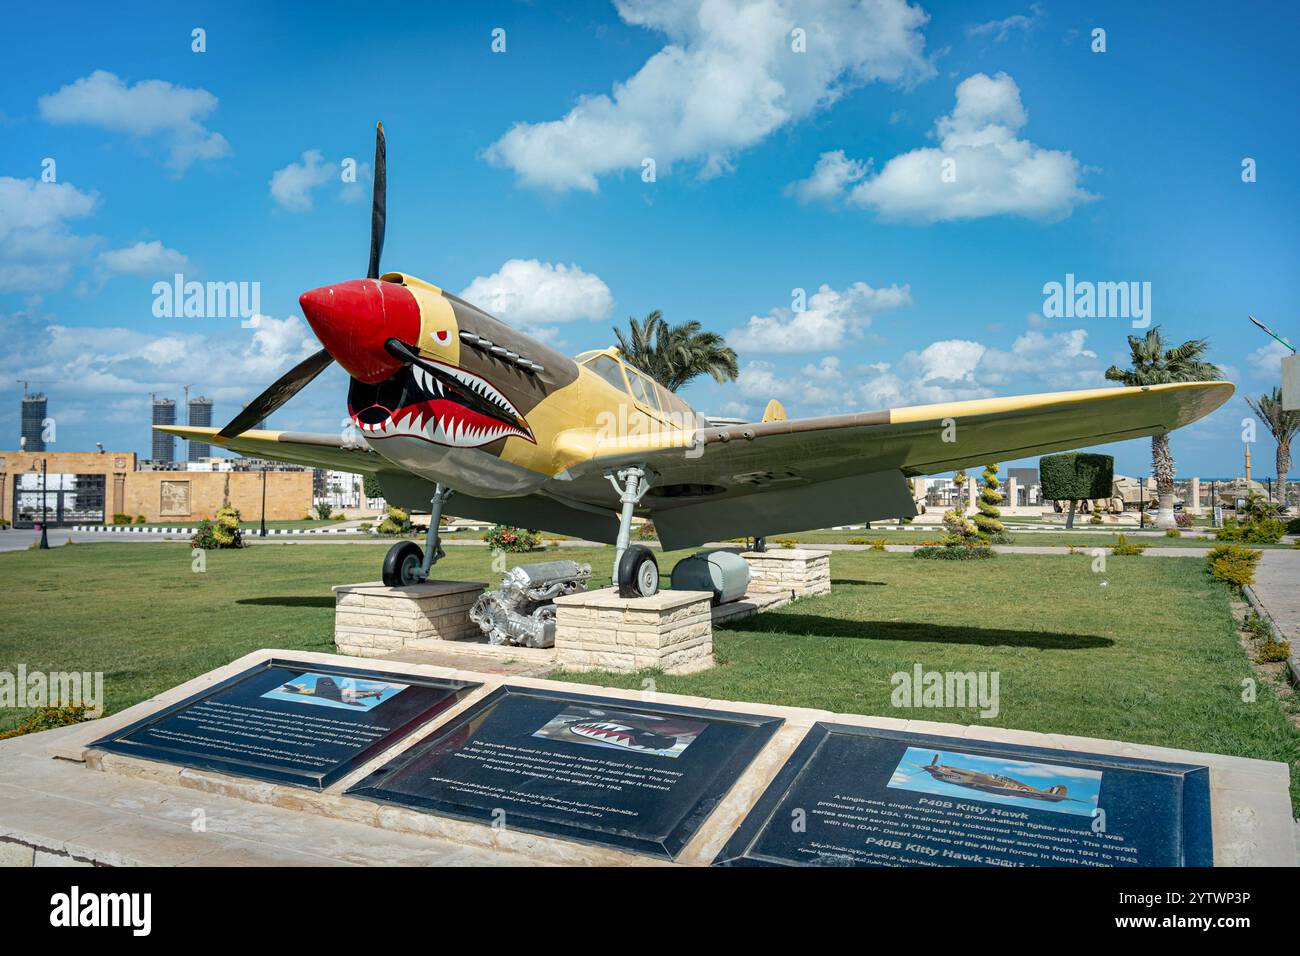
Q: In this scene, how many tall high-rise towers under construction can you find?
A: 3